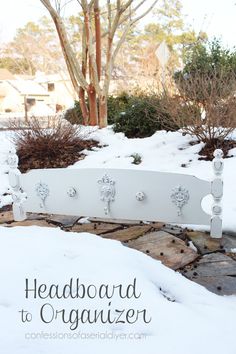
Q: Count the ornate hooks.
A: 3